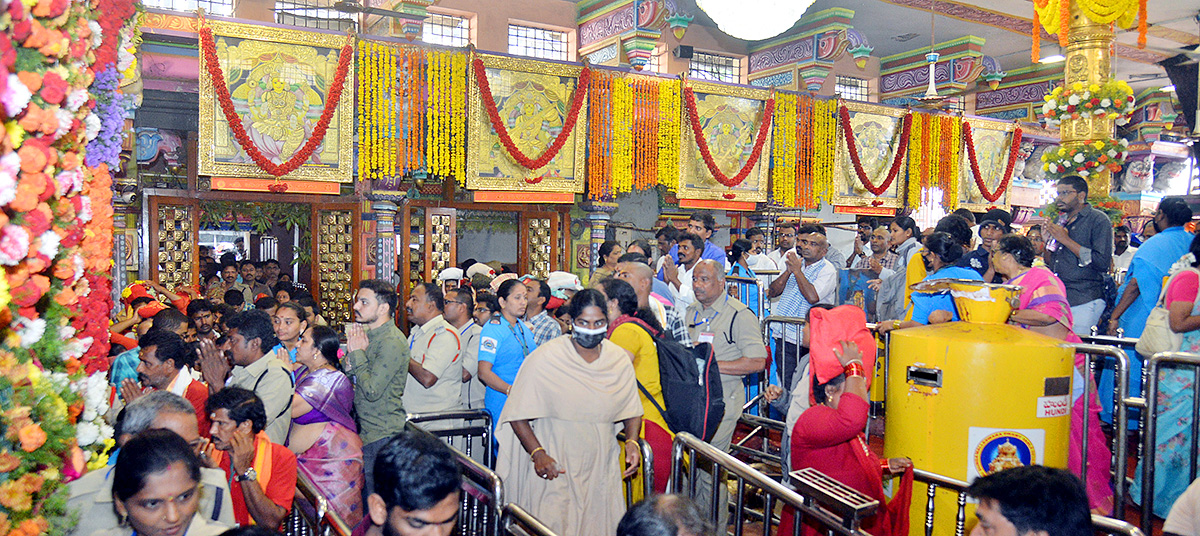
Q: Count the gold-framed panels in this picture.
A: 5